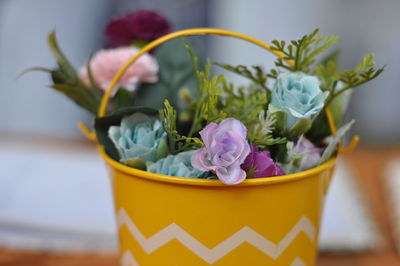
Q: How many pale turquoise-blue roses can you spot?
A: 3